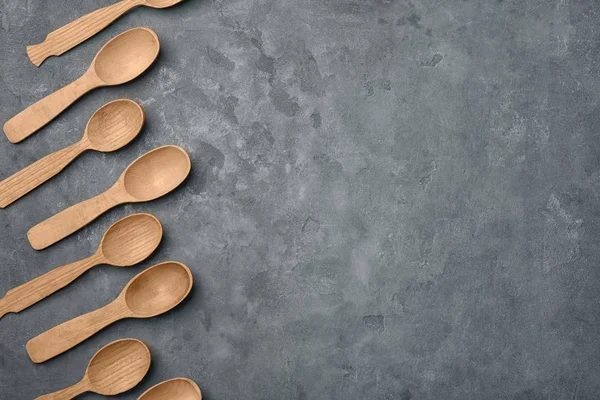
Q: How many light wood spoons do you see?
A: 8